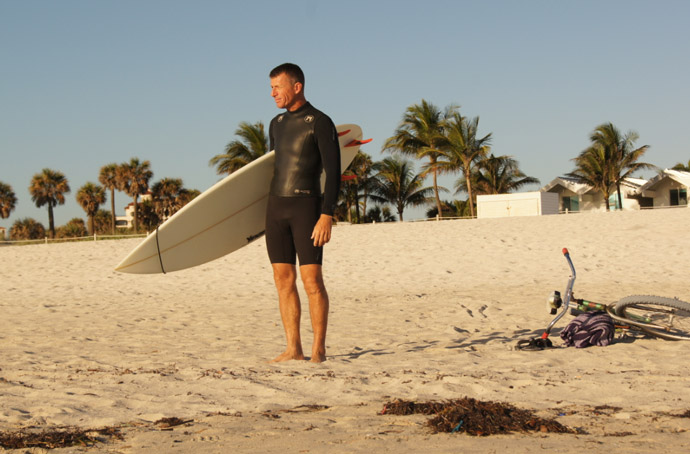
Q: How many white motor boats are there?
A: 0